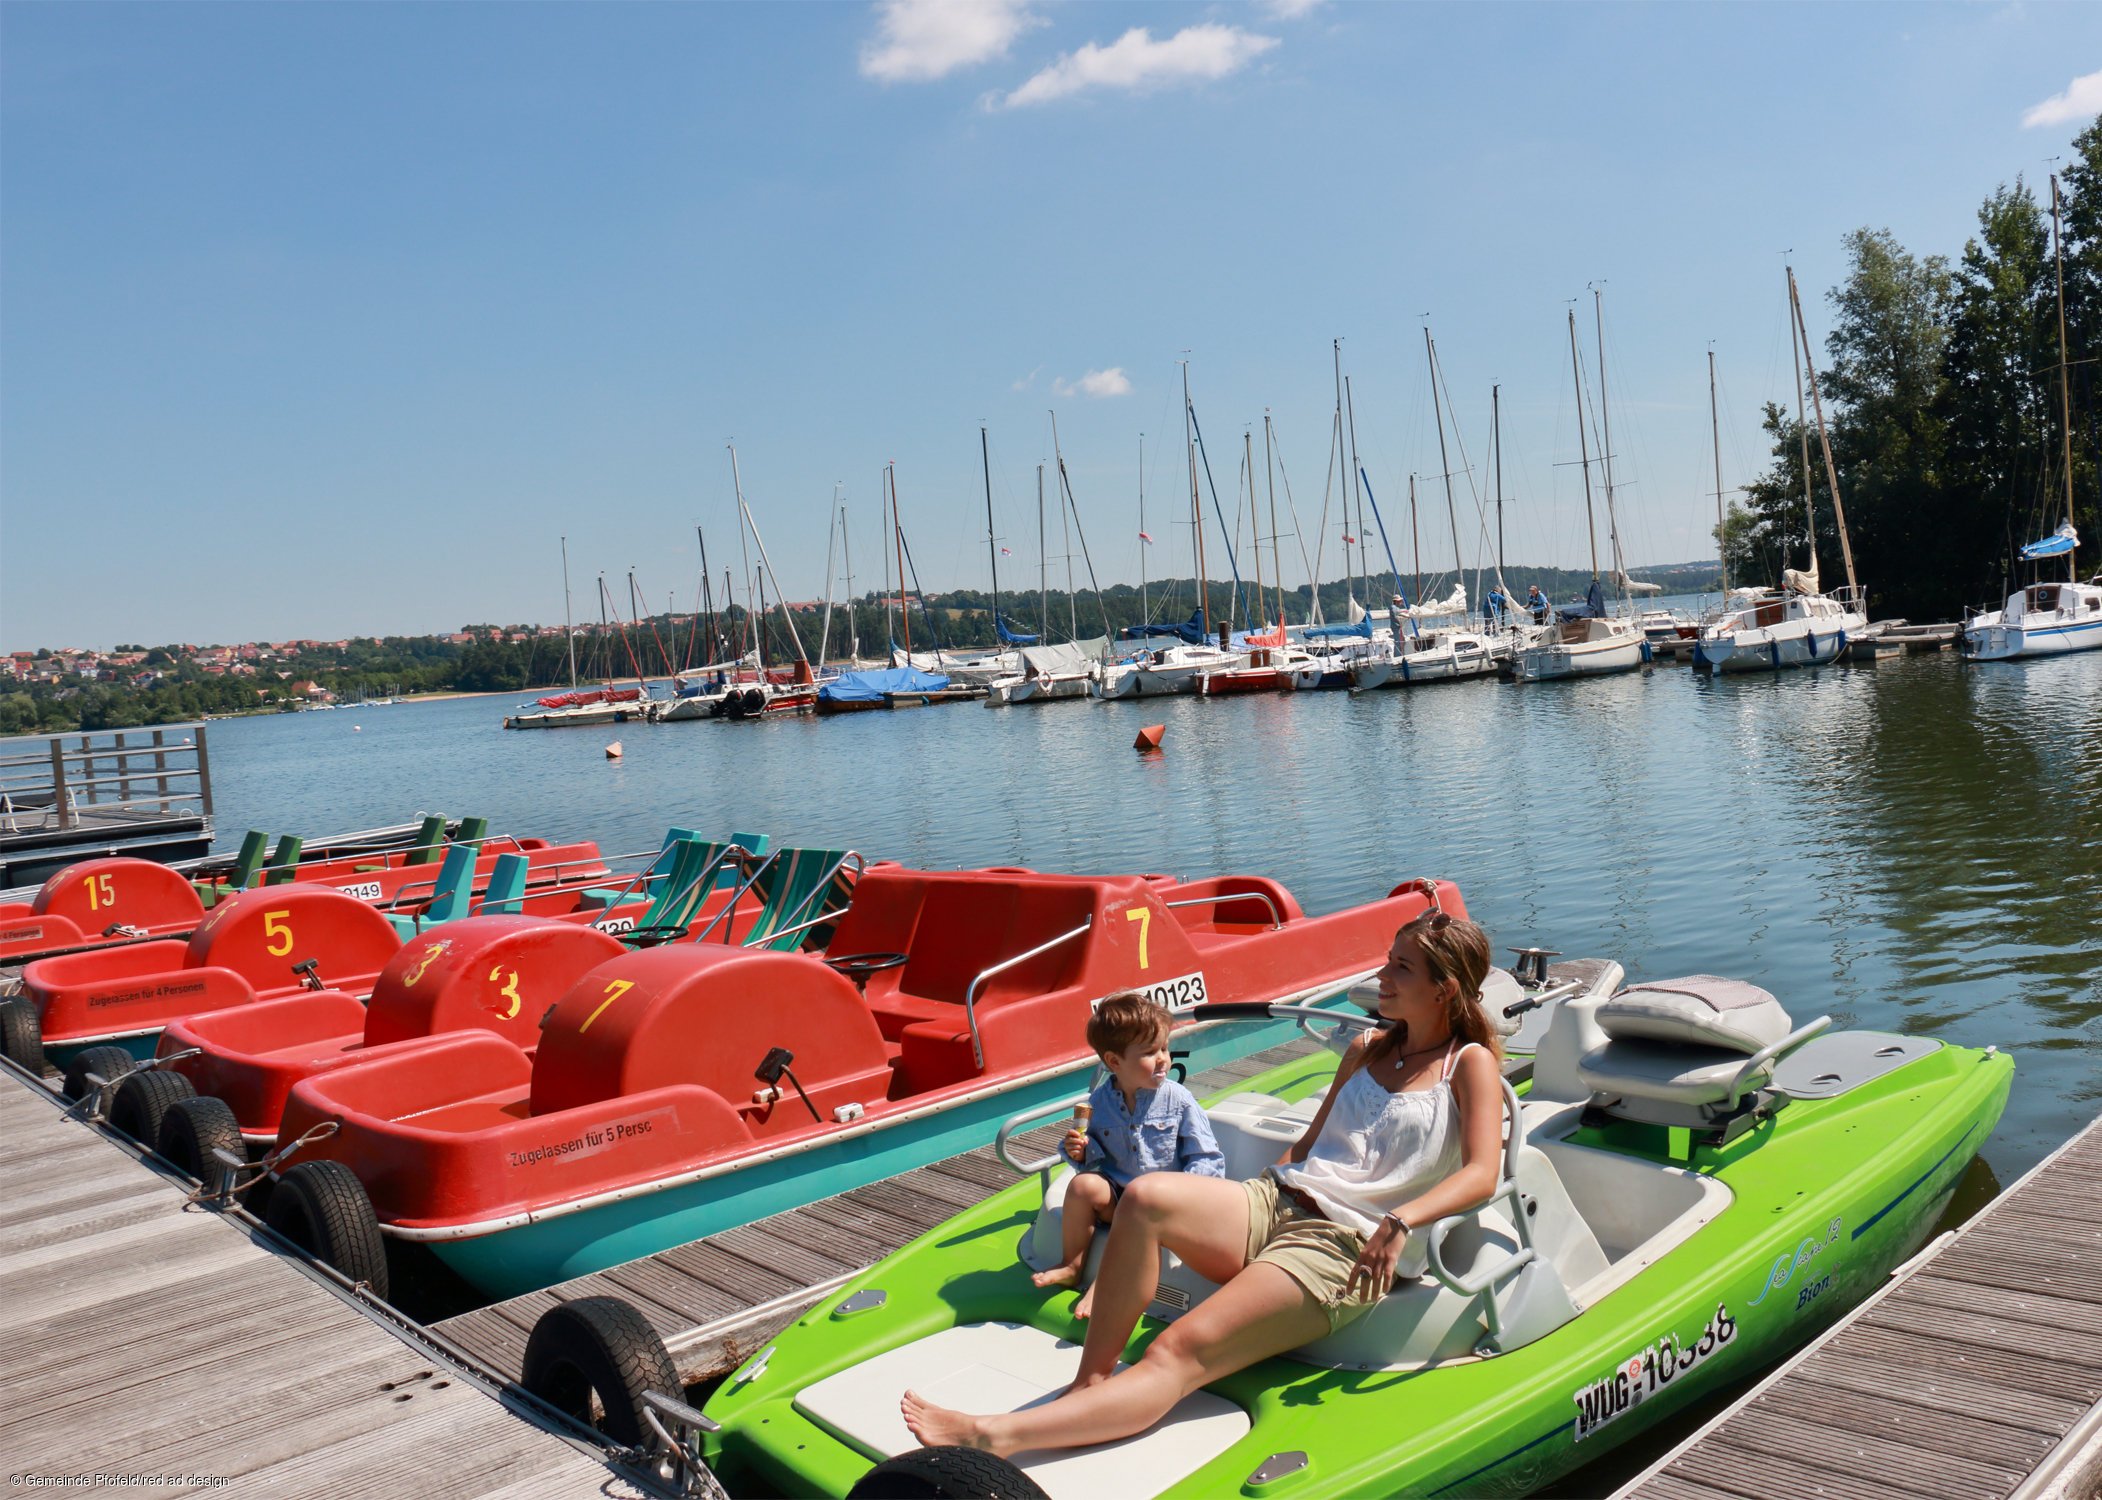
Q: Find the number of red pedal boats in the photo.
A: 4